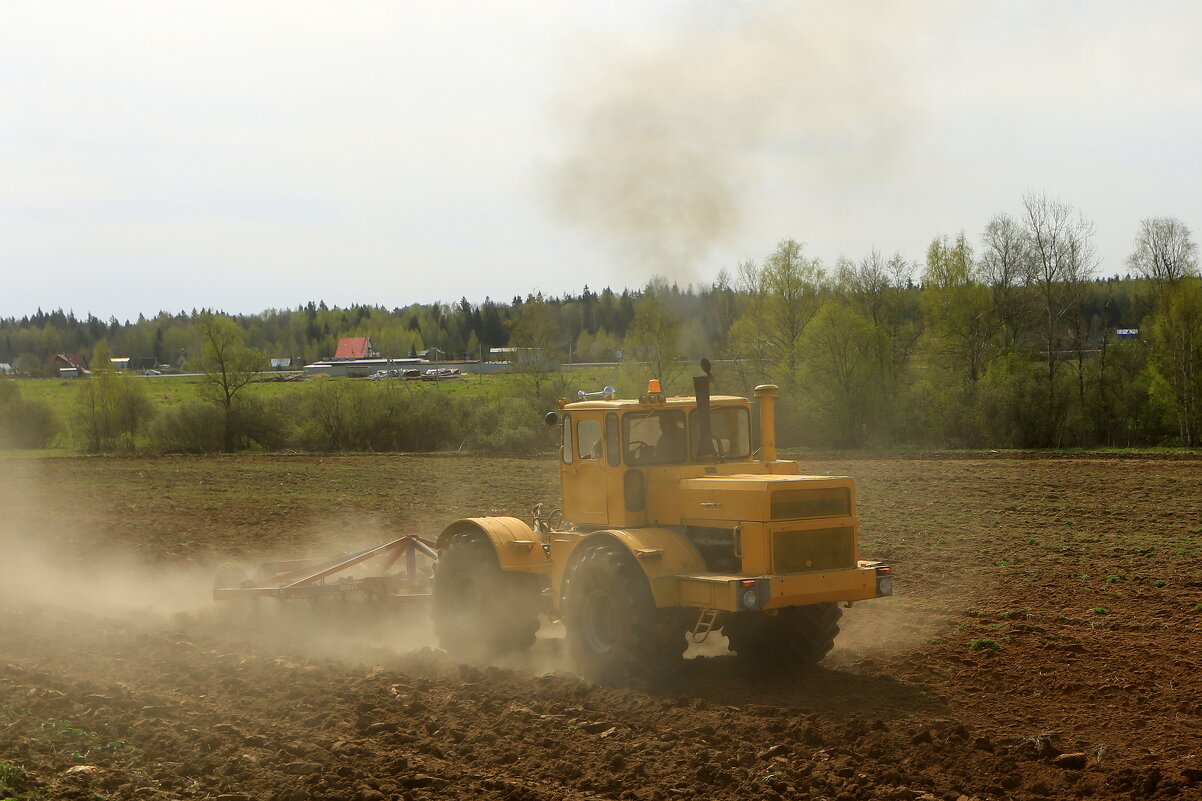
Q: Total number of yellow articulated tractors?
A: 1